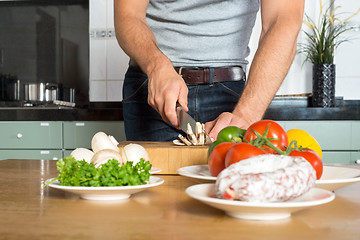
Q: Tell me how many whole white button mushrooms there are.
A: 4